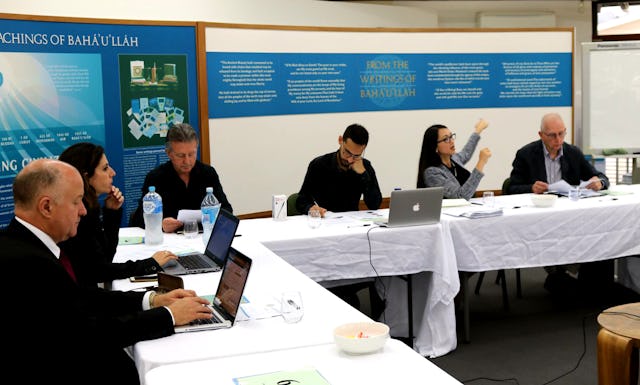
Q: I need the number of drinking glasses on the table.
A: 5